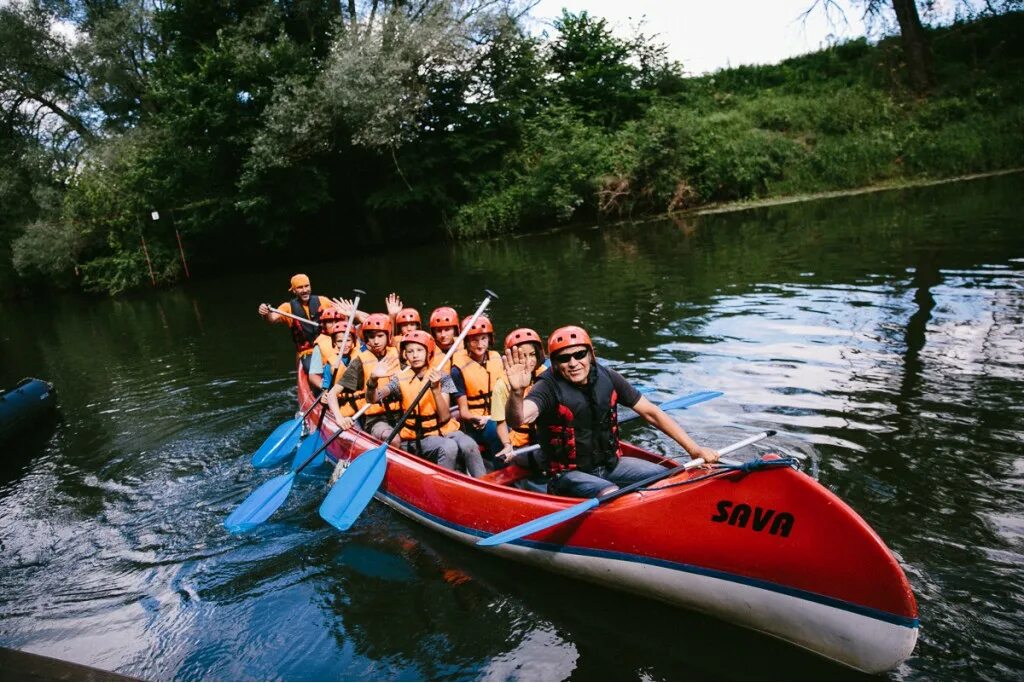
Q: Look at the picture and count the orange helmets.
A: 9